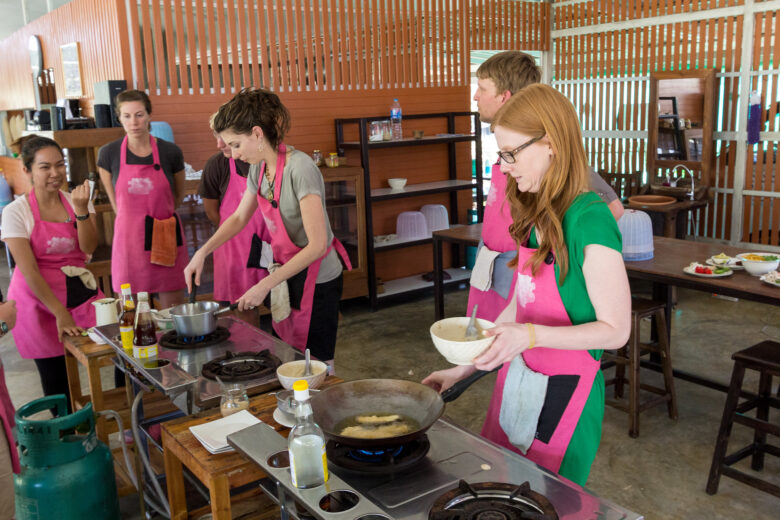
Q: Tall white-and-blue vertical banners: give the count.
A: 0